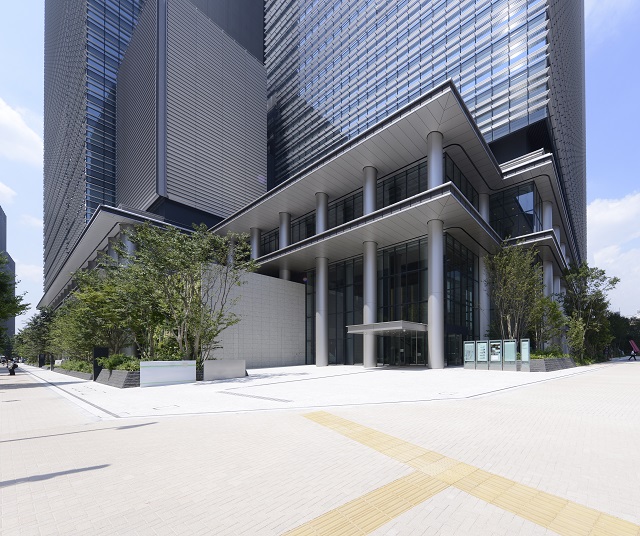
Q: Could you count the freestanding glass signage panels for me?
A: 5